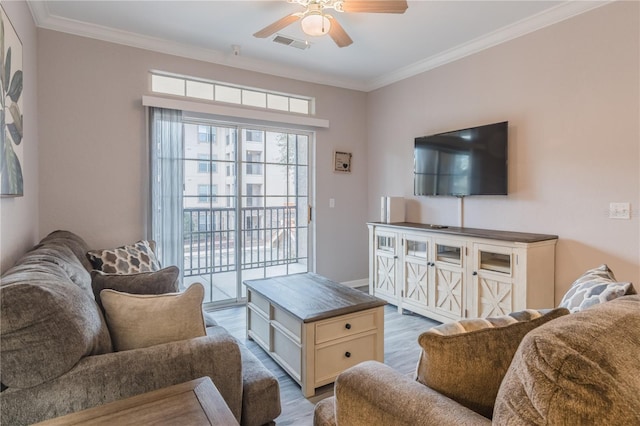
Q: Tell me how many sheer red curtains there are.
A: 0